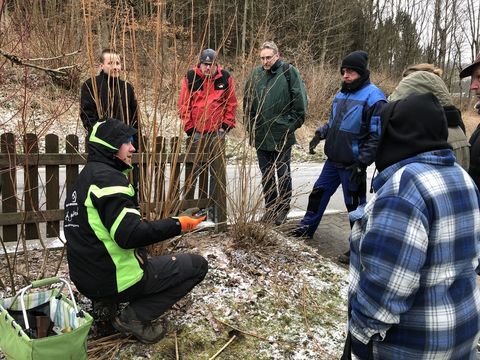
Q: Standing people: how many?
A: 7